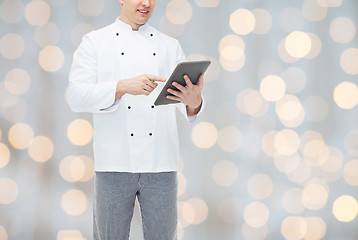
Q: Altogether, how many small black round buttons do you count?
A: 8